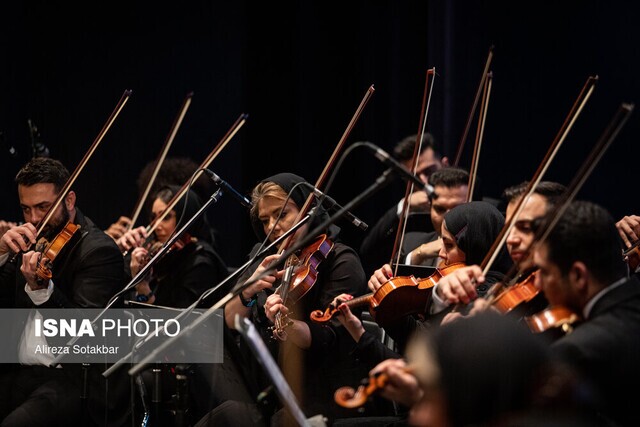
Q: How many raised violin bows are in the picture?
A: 9